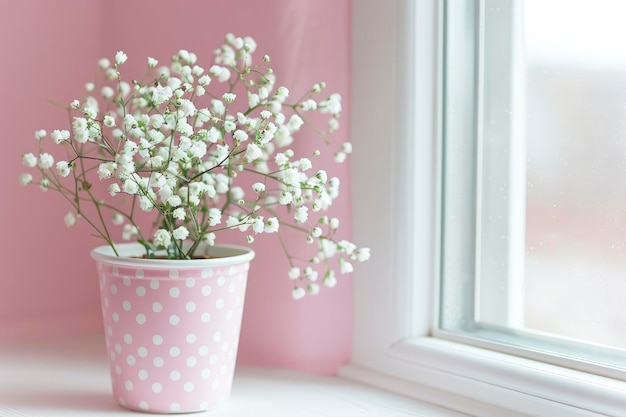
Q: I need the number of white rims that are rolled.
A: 1